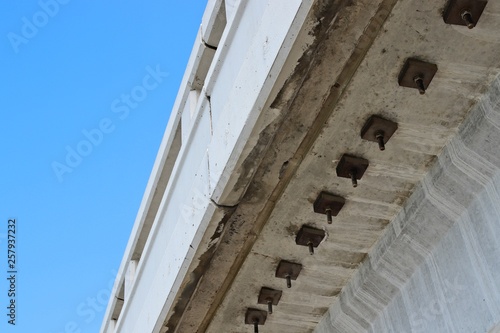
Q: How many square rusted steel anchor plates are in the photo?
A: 9